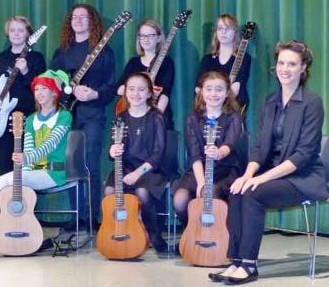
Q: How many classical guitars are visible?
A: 3